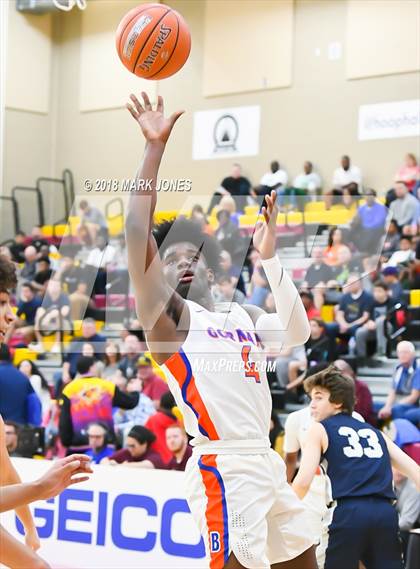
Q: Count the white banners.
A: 3